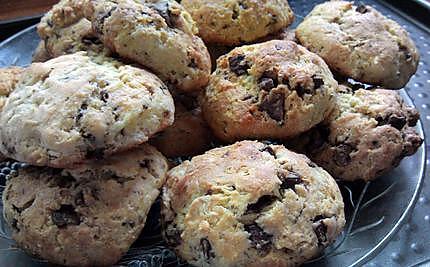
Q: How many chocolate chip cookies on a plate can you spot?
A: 11